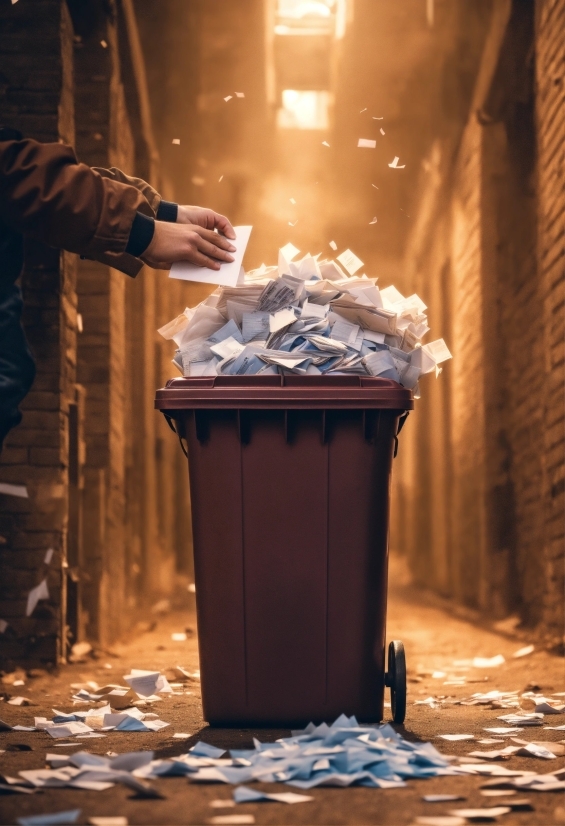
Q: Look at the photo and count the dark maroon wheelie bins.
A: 1